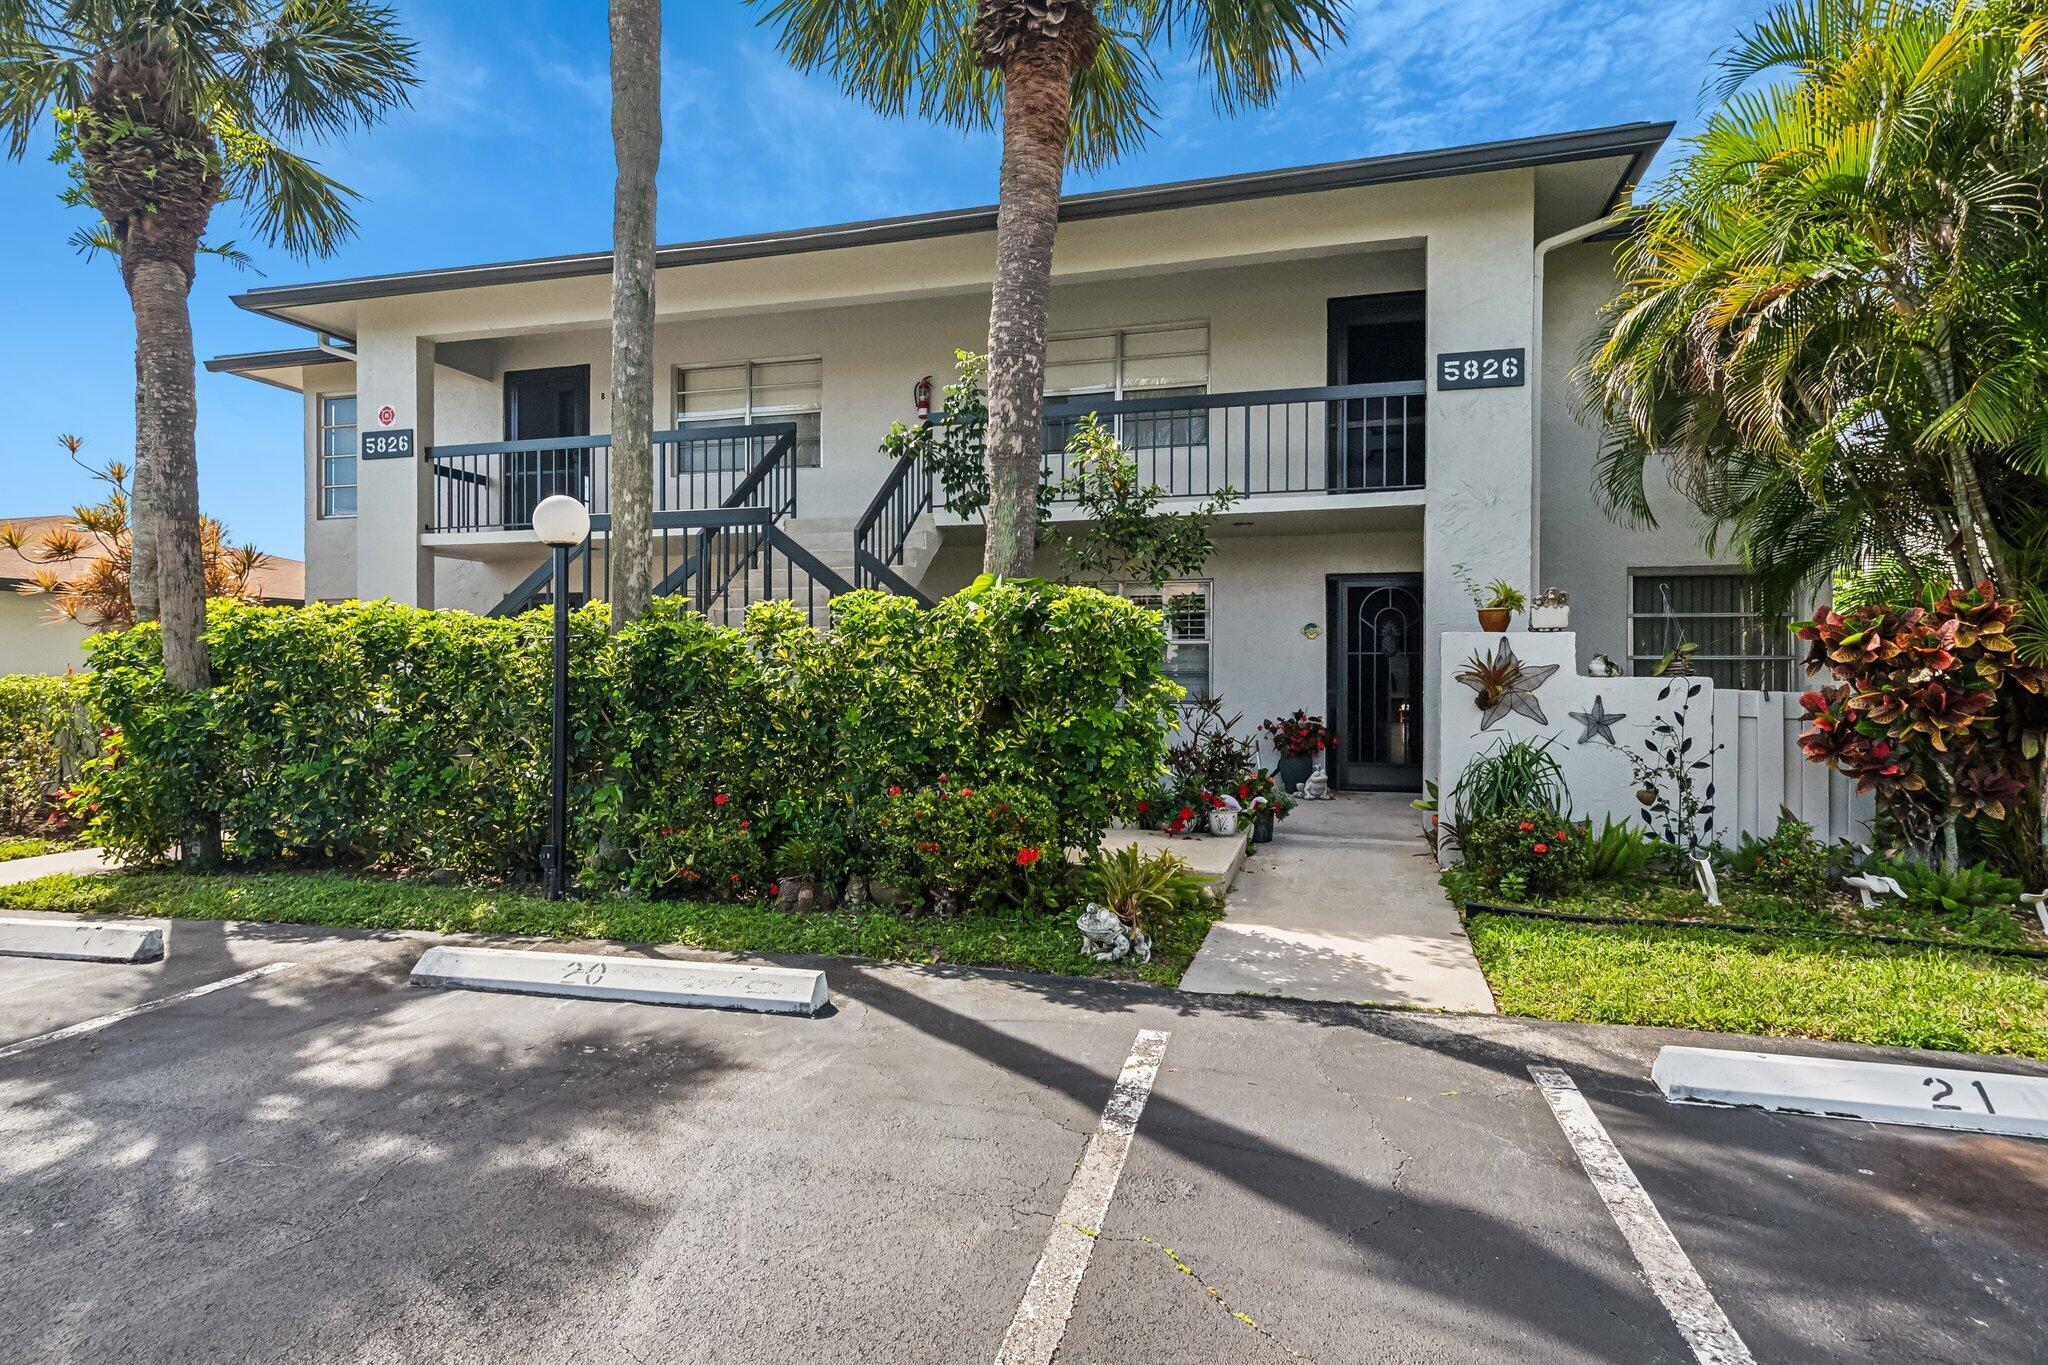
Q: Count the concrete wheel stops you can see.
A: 3